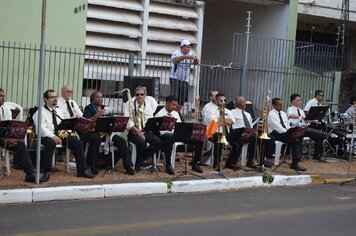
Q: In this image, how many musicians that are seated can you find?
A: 13